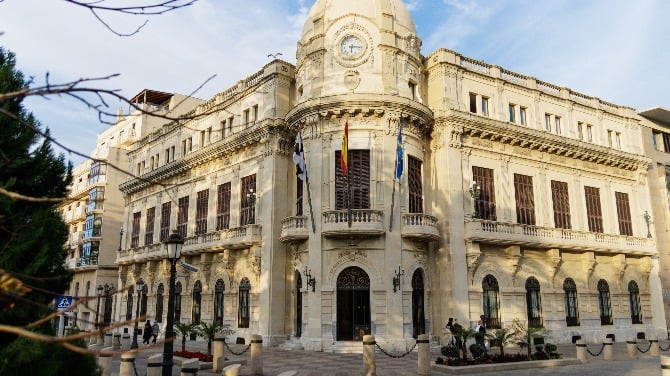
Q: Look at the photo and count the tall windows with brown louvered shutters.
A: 15